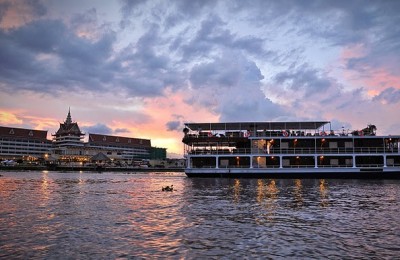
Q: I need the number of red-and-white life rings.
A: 5